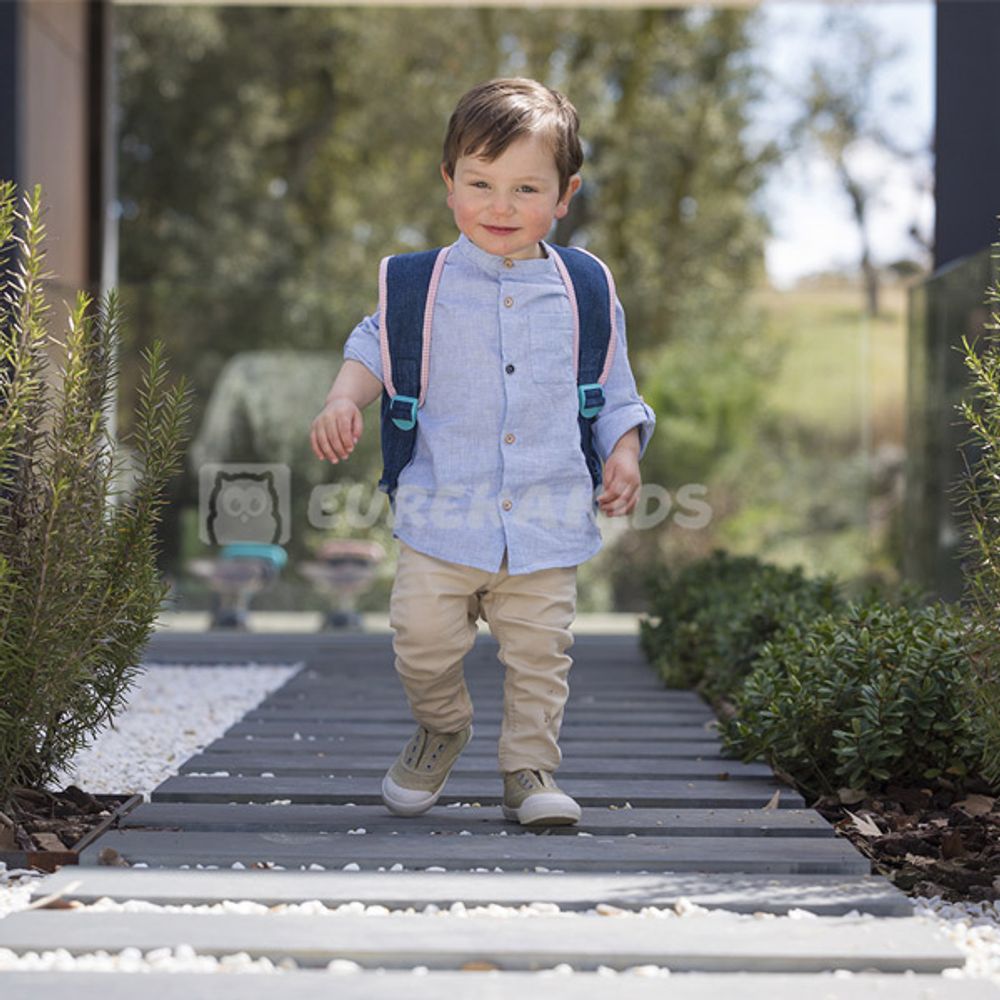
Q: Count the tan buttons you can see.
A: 4